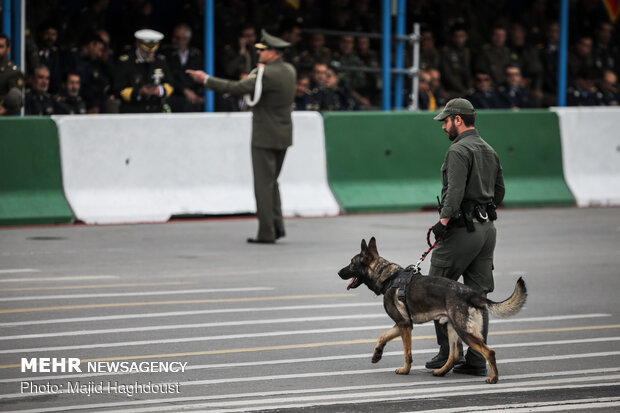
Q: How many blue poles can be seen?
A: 6